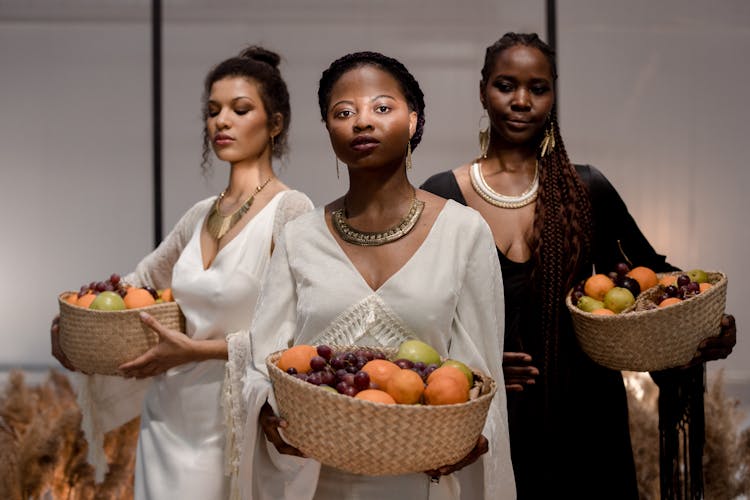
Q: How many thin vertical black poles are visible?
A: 2